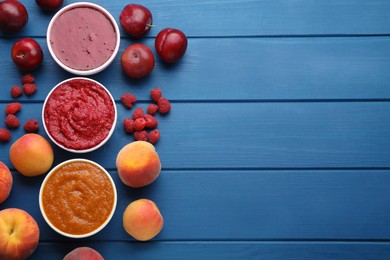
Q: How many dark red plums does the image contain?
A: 6